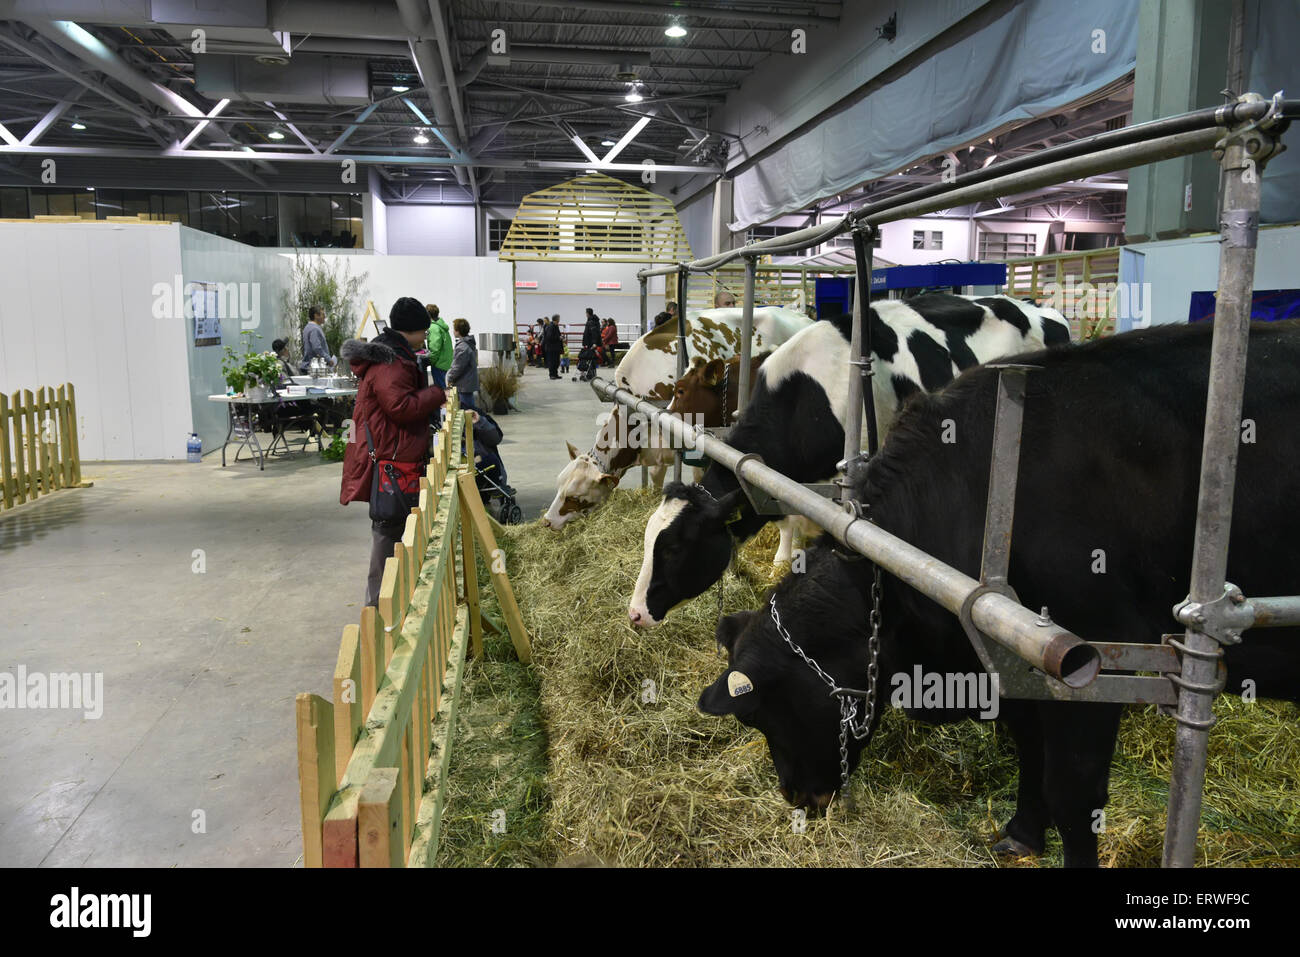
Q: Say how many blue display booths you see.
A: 1